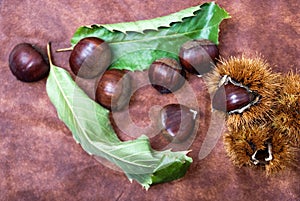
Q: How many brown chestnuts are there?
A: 7